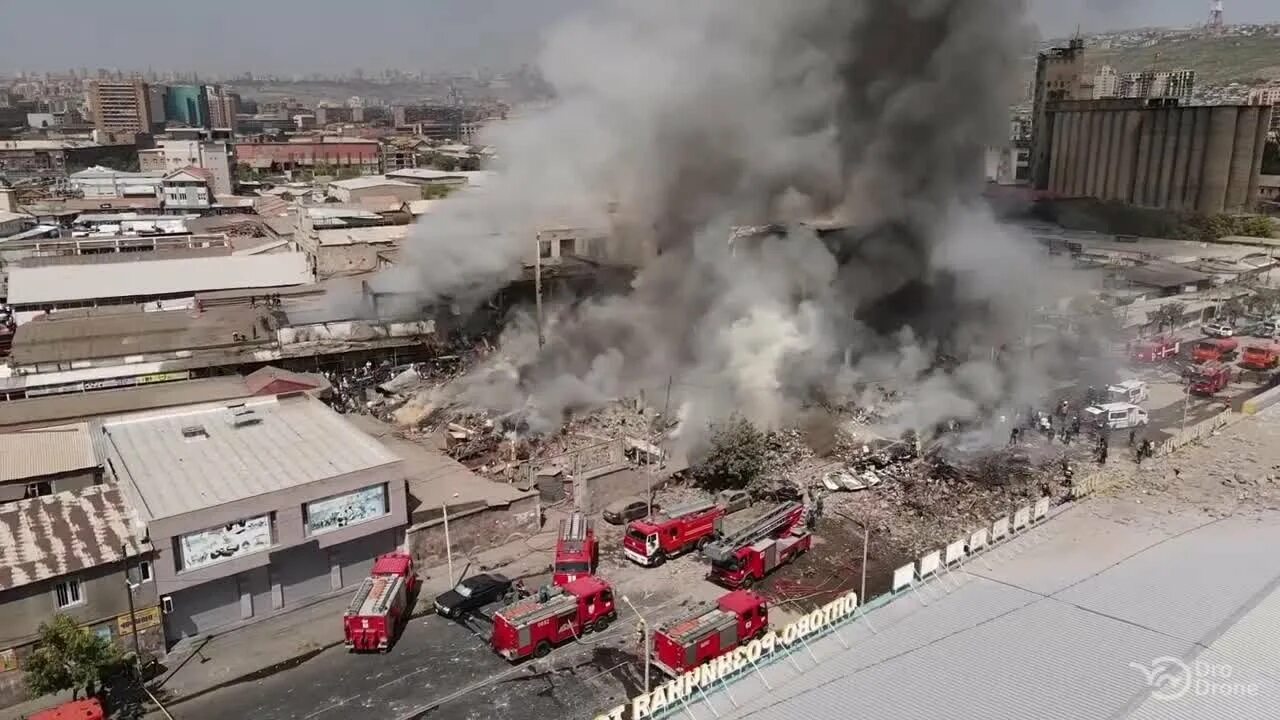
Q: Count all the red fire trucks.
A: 11